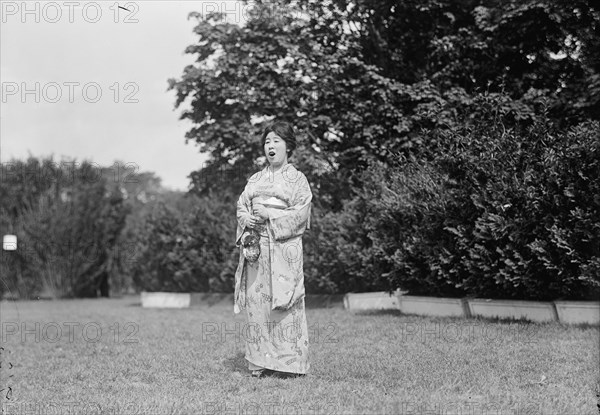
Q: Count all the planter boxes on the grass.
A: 5